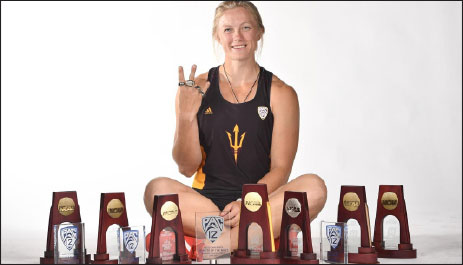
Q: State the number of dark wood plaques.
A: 7